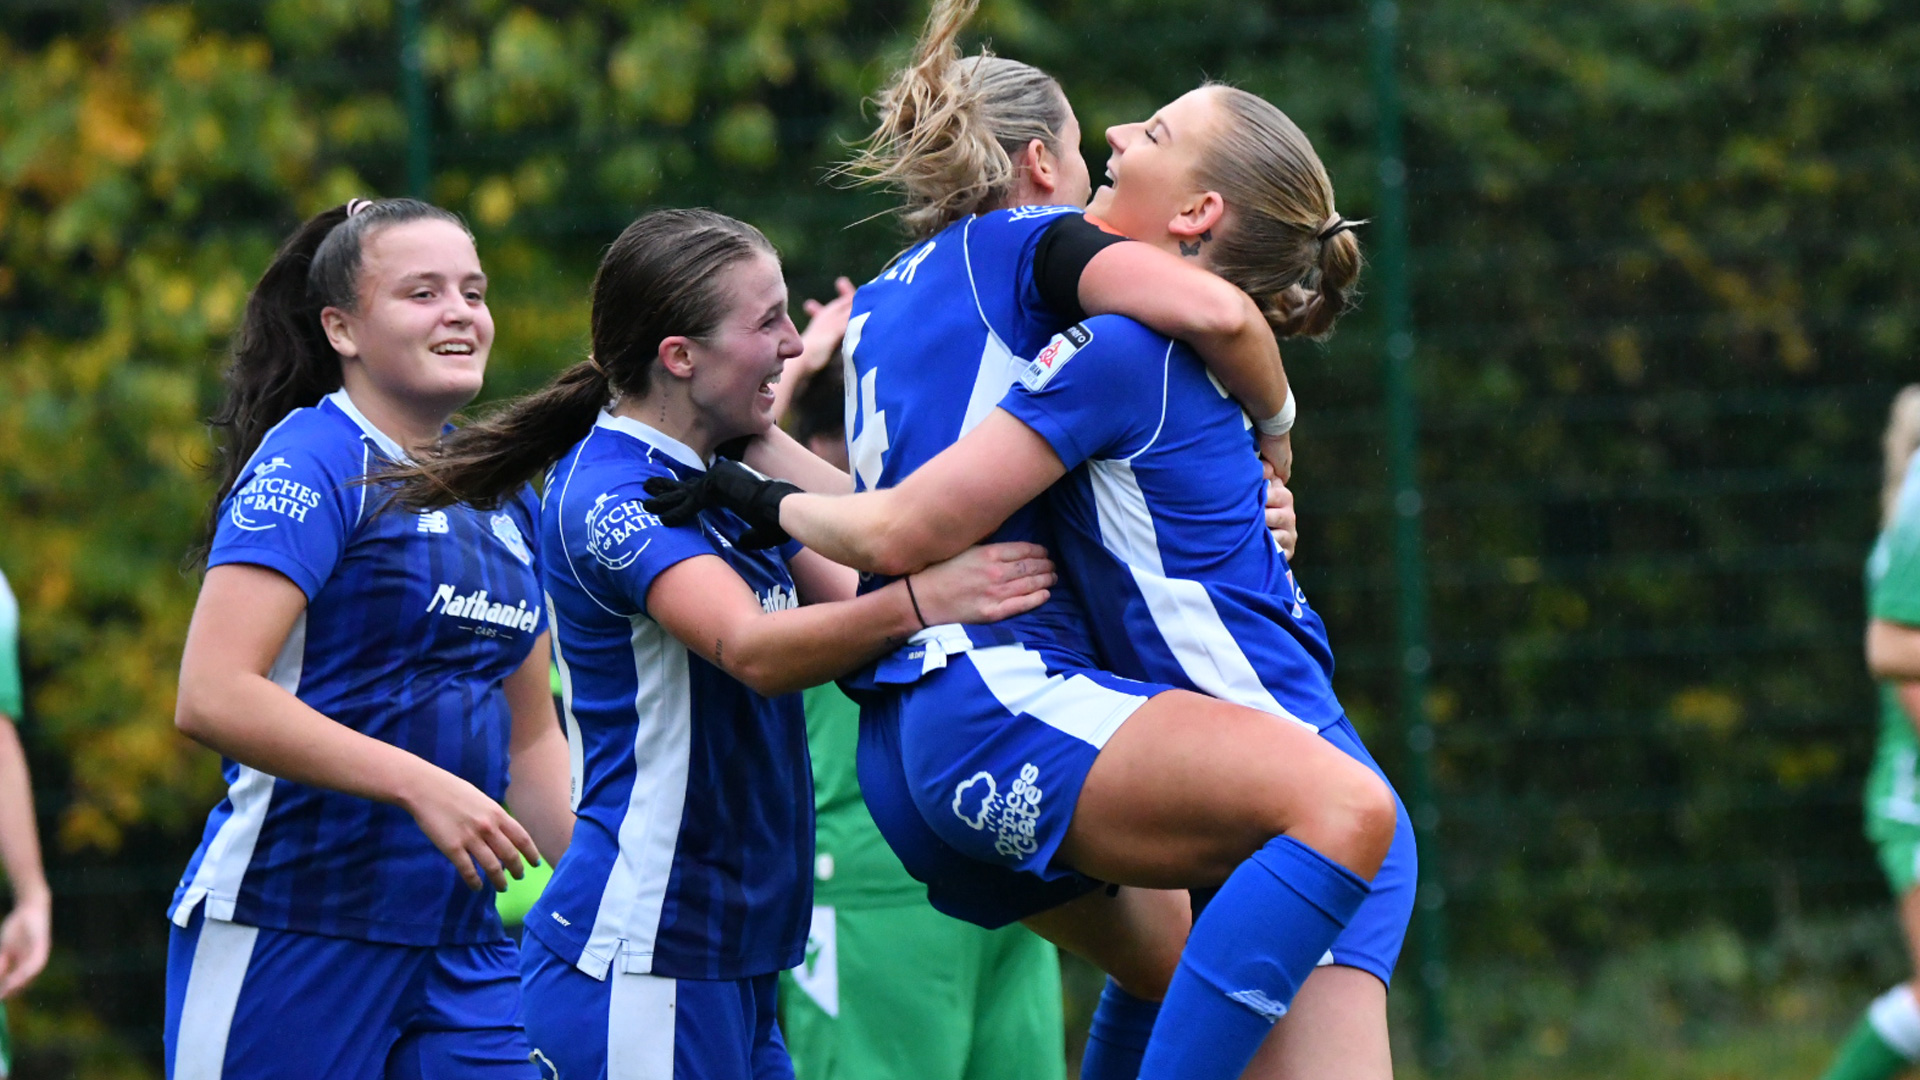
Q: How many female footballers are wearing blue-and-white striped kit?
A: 4